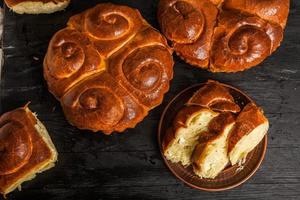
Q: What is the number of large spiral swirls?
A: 7